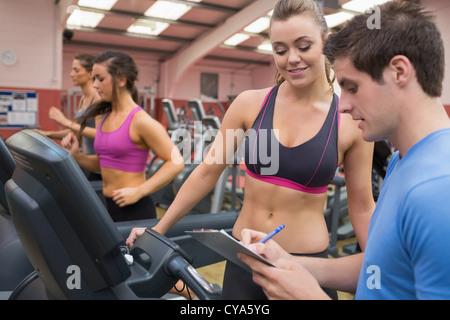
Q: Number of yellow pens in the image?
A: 0